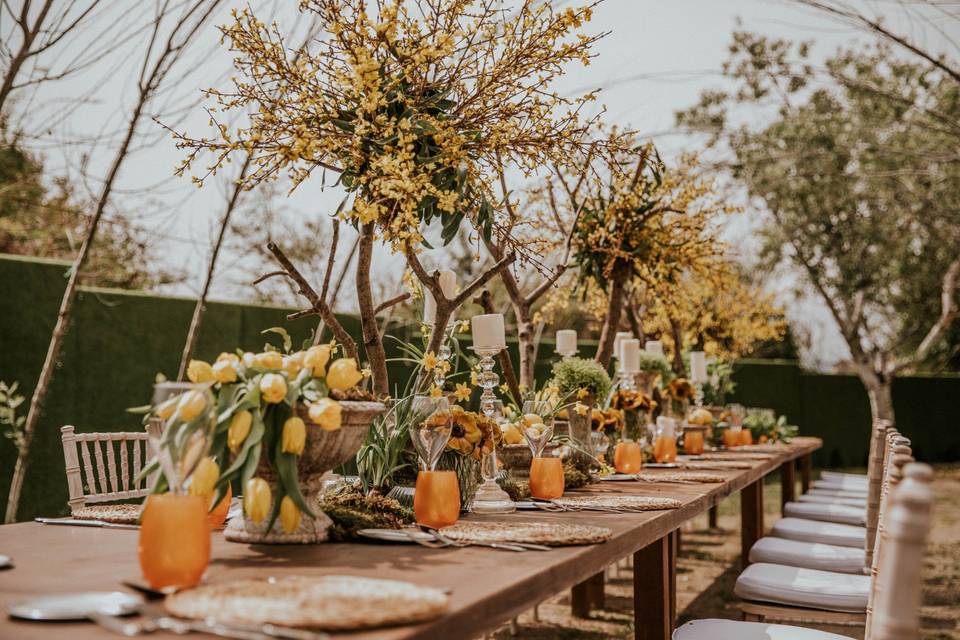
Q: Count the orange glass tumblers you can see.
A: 9